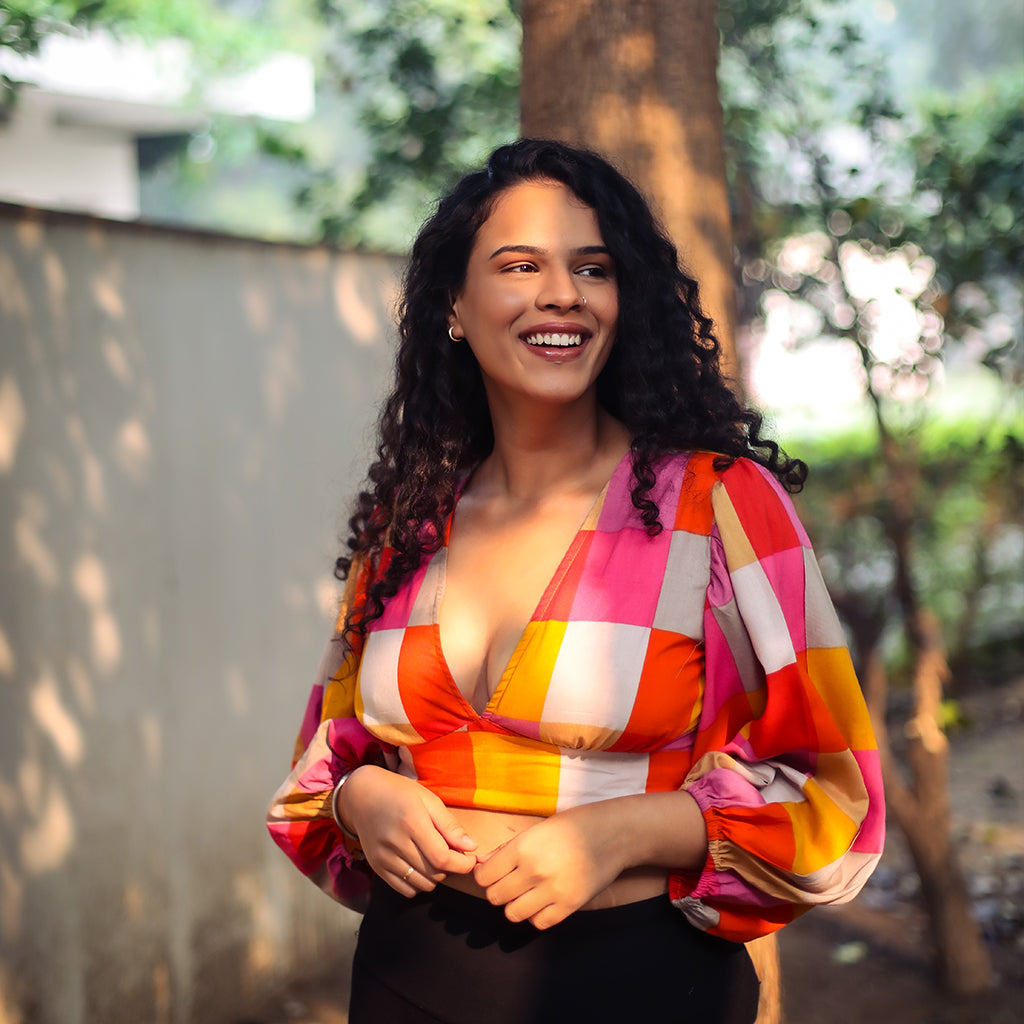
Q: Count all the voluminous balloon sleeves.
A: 2